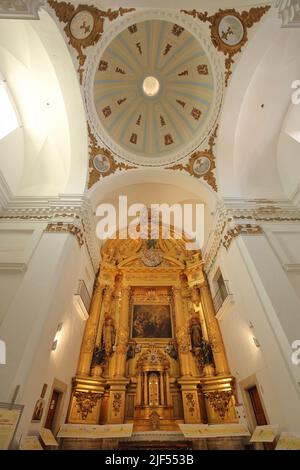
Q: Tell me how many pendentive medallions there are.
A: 4